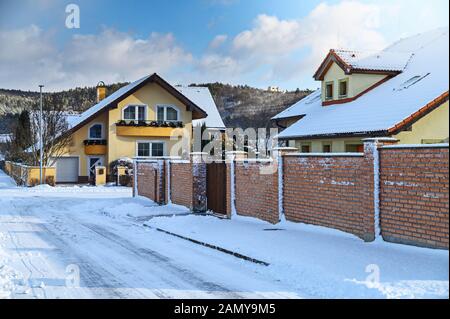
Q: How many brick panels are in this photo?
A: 5